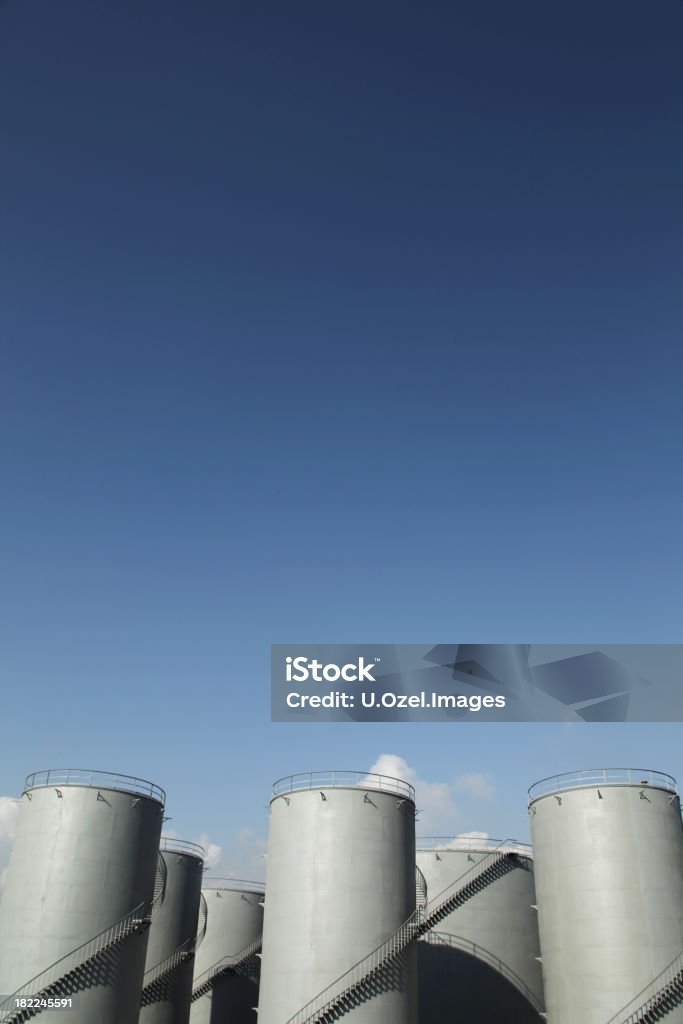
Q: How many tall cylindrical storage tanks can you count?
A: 6